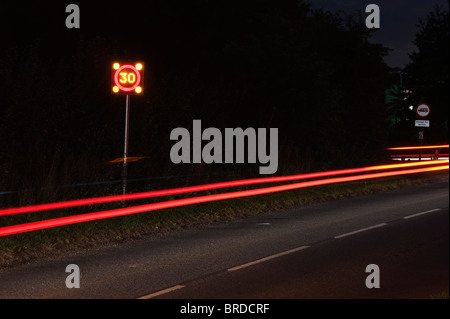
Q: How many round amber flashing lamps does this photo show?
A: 4